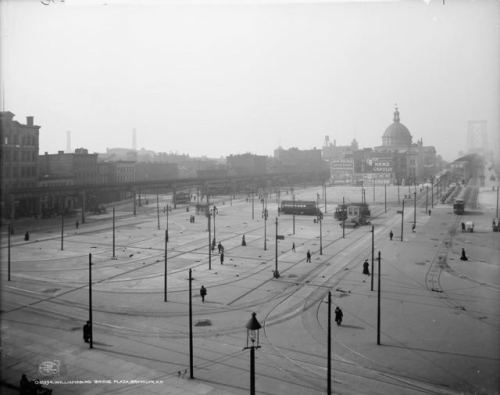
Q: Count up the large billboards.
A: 2